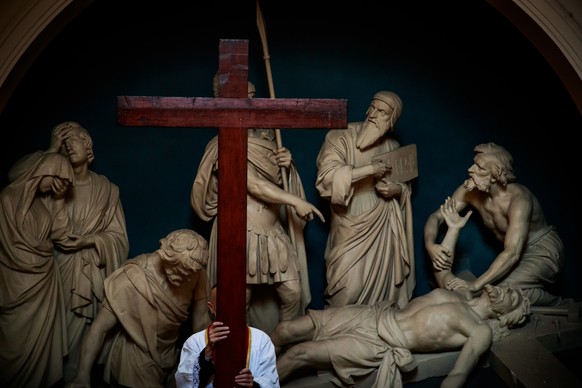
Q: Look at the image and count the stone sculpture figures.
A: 7